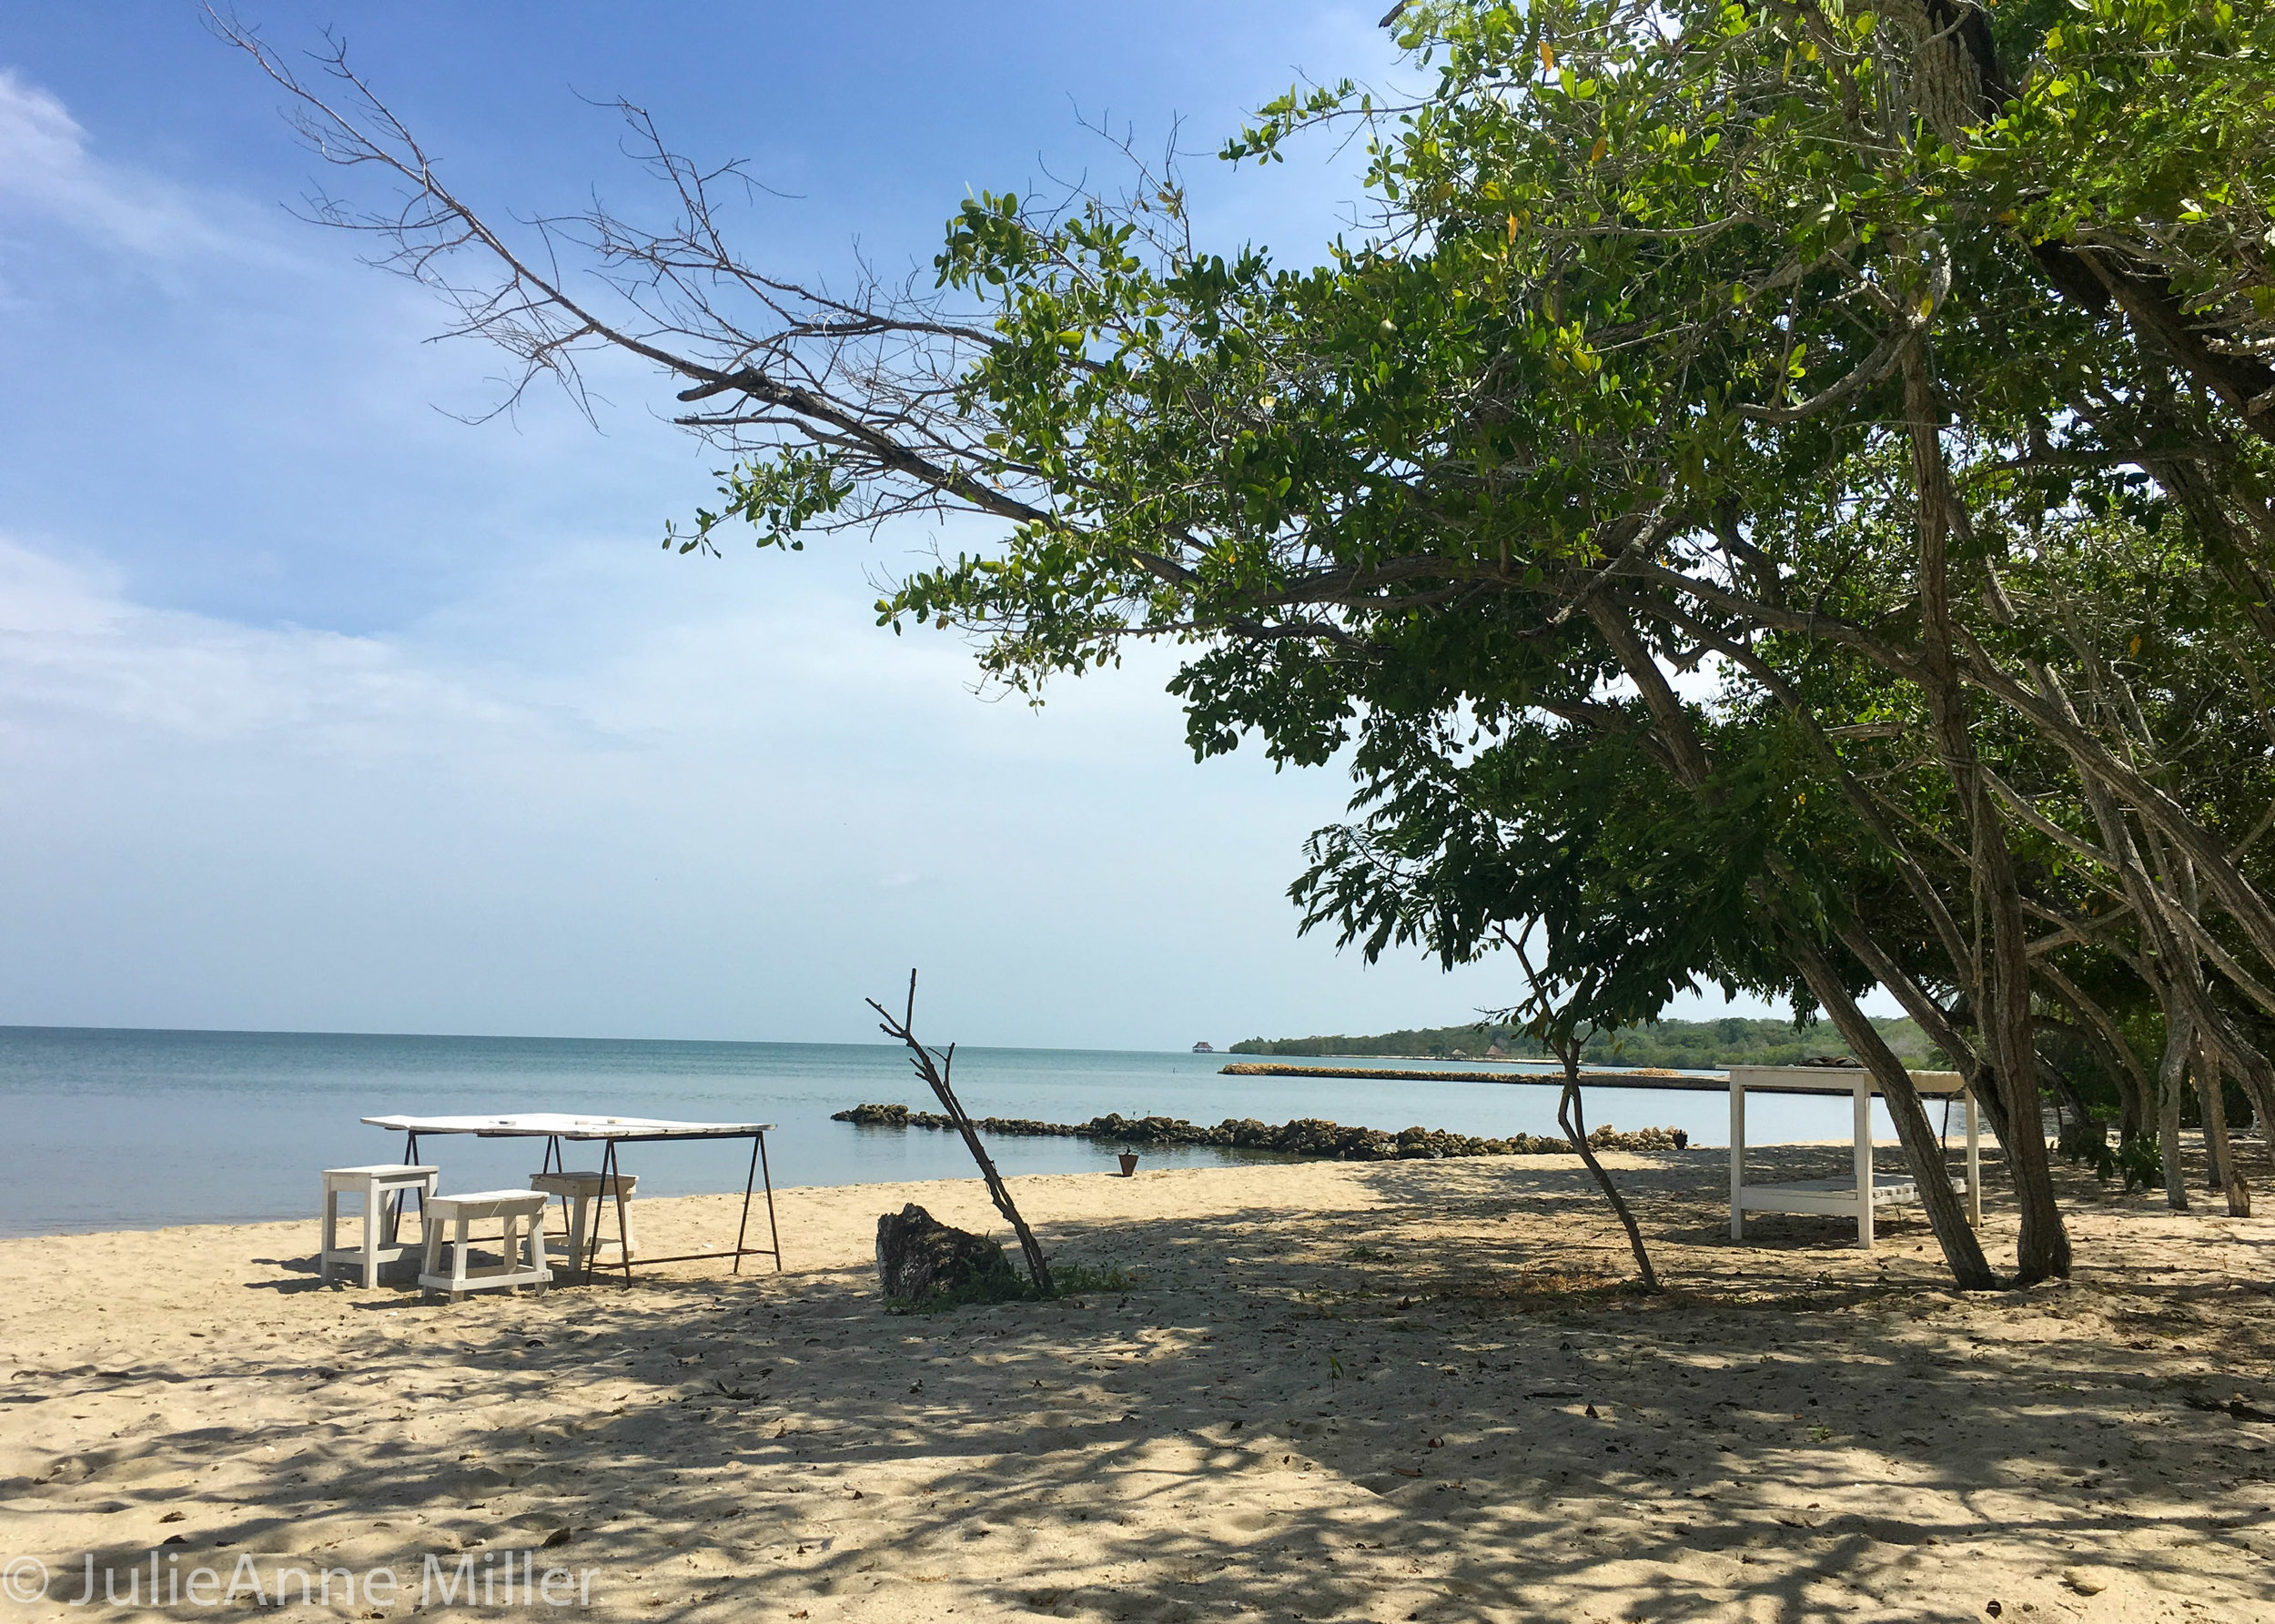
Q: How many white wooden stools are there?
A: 3